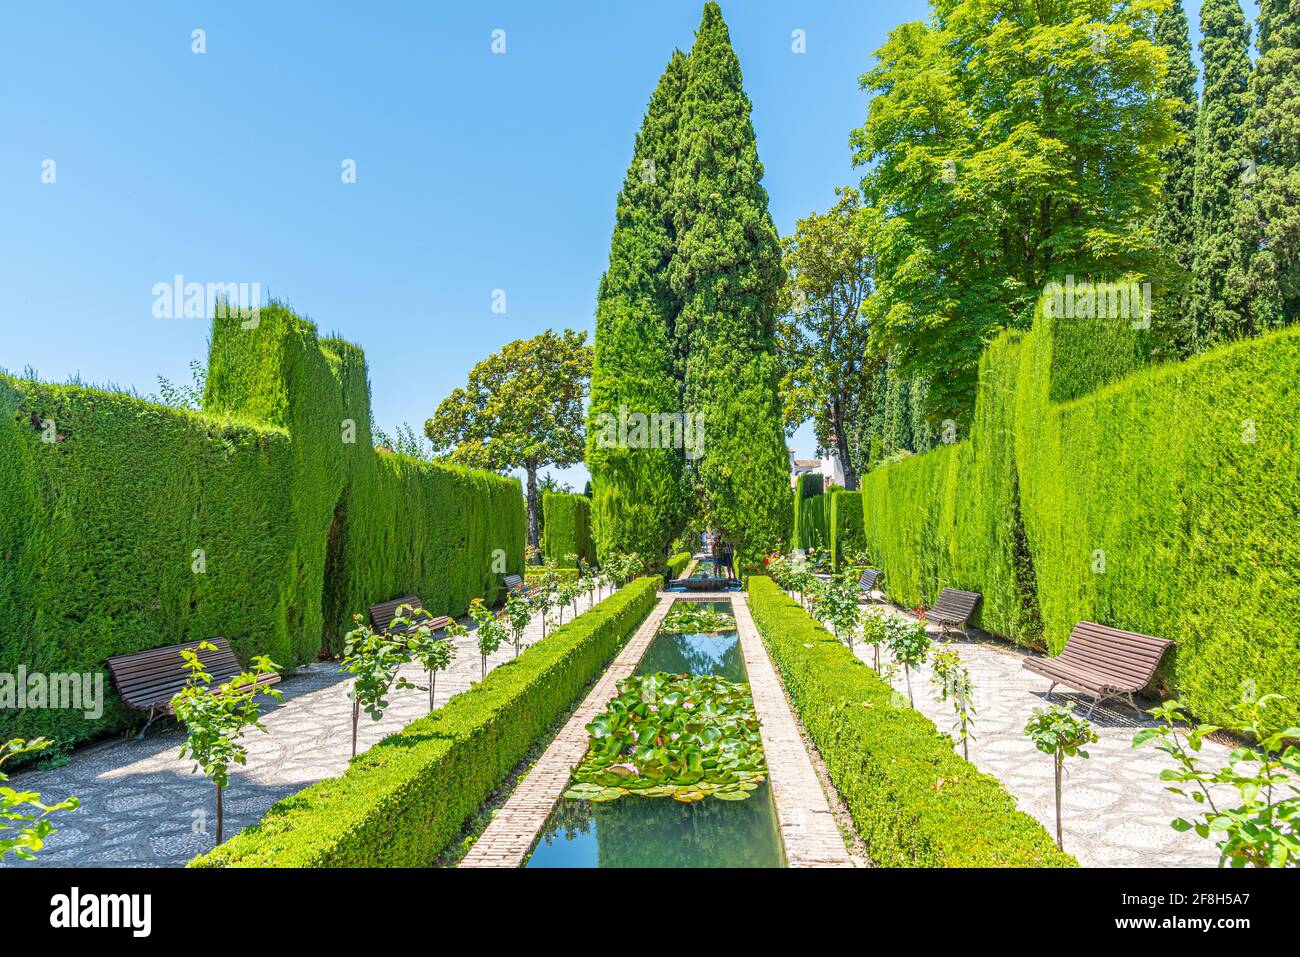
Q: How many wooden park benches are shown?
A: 6